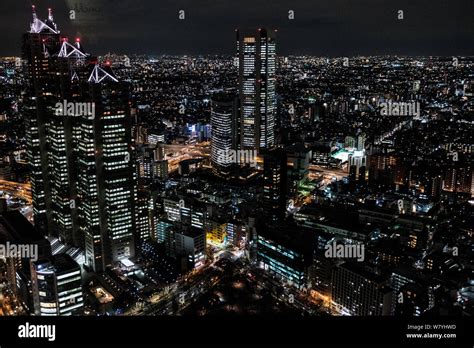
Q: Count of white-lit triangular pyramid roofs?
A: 3